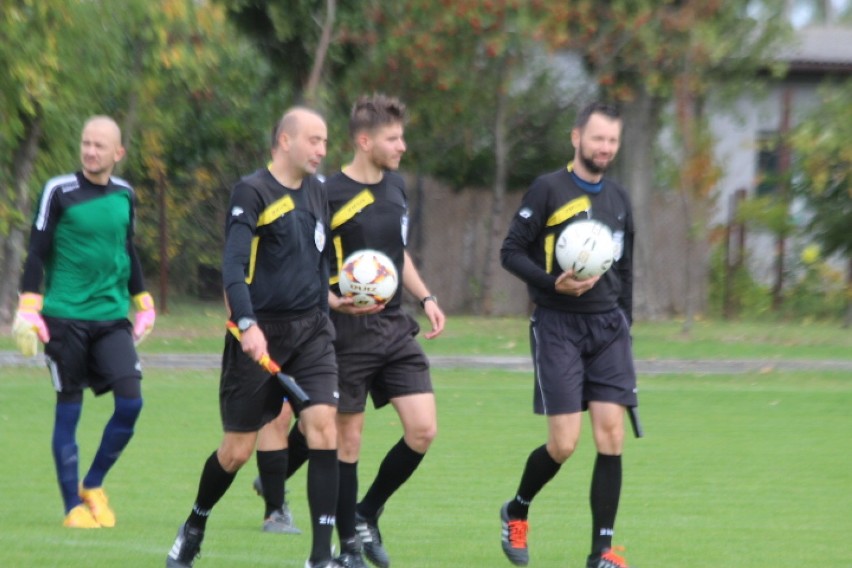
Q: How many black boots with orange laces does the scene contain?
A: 2